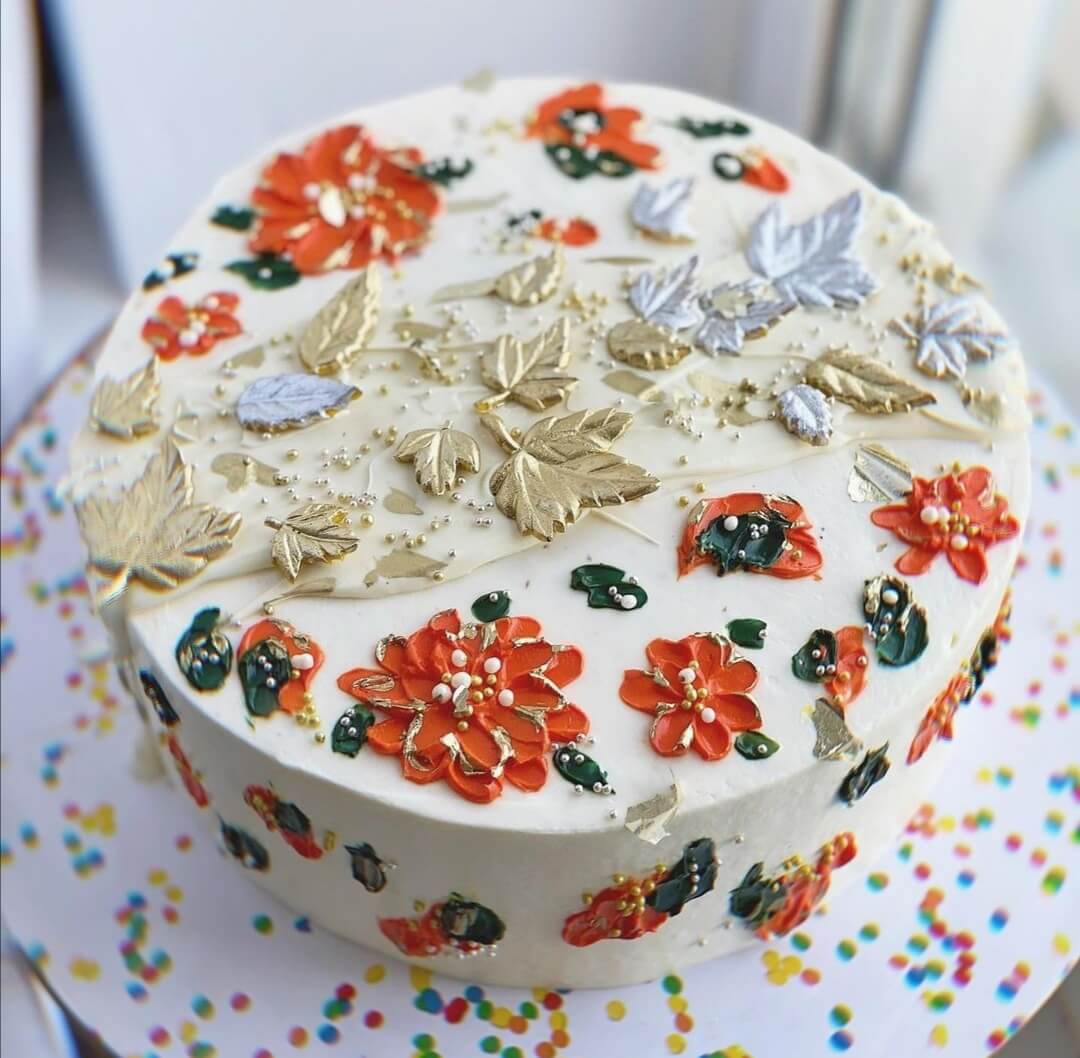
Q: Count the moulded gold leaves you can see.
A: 10